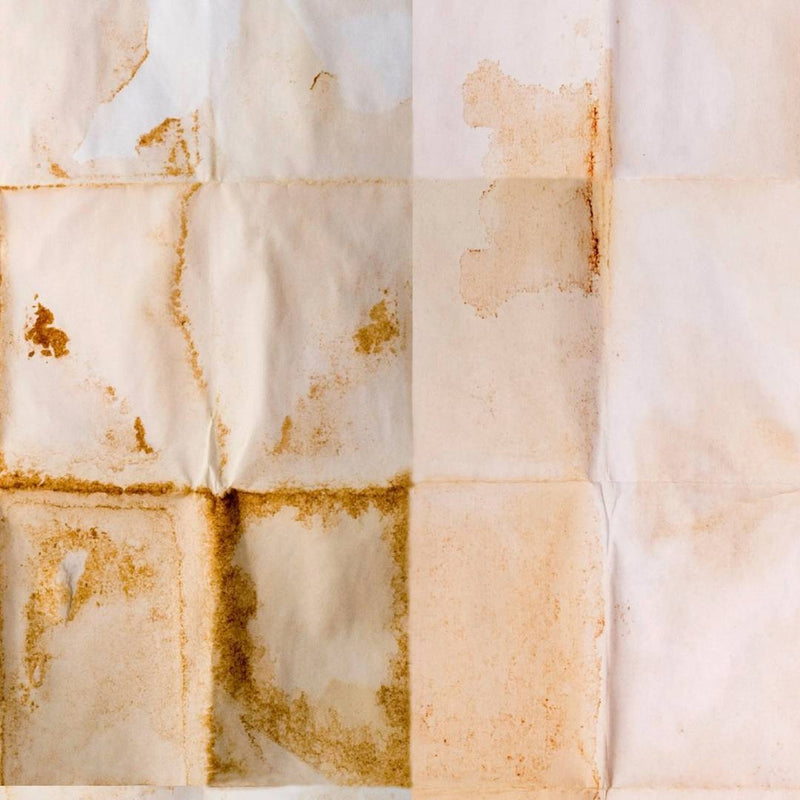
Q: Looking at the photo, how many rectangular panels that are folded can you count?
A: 12